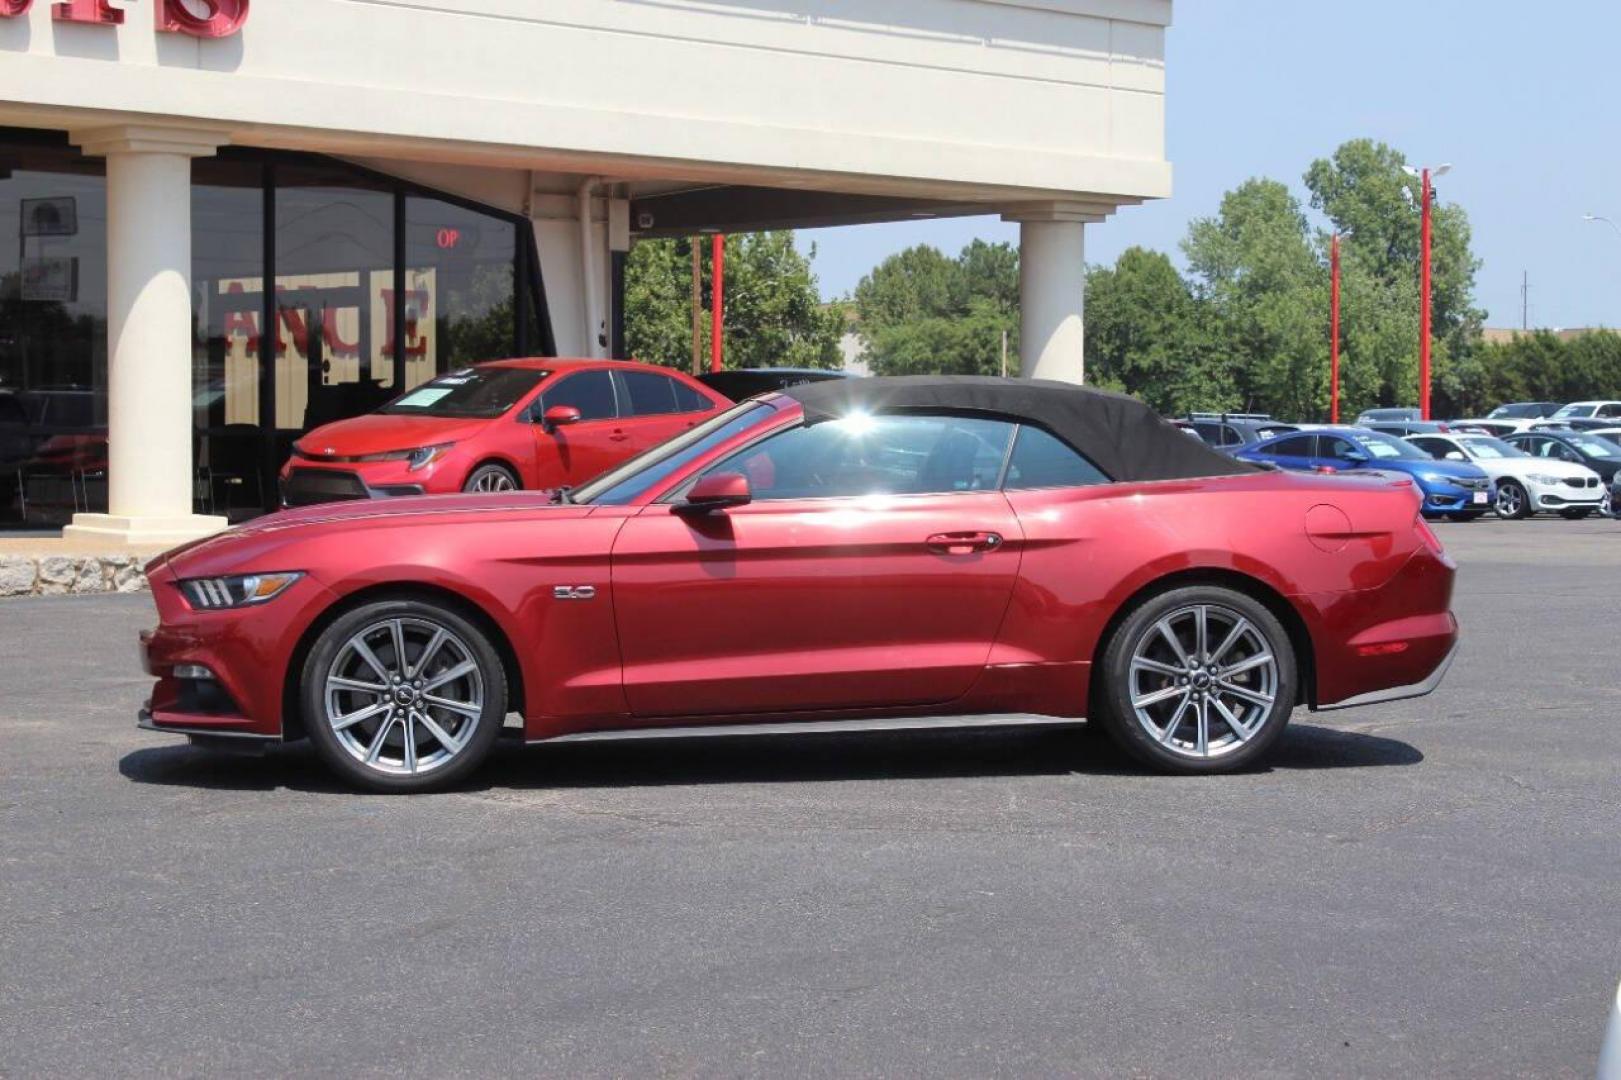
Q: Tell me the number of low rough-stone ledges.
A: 1